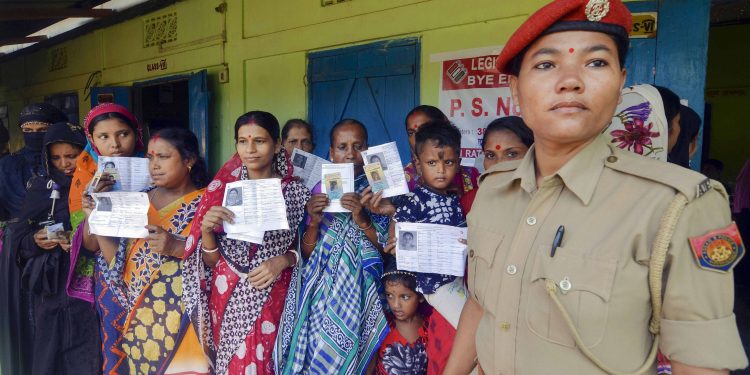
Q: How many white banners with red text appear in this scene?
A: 1